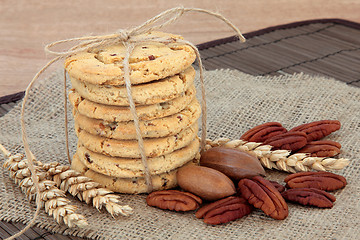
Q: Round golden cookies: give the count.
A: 7